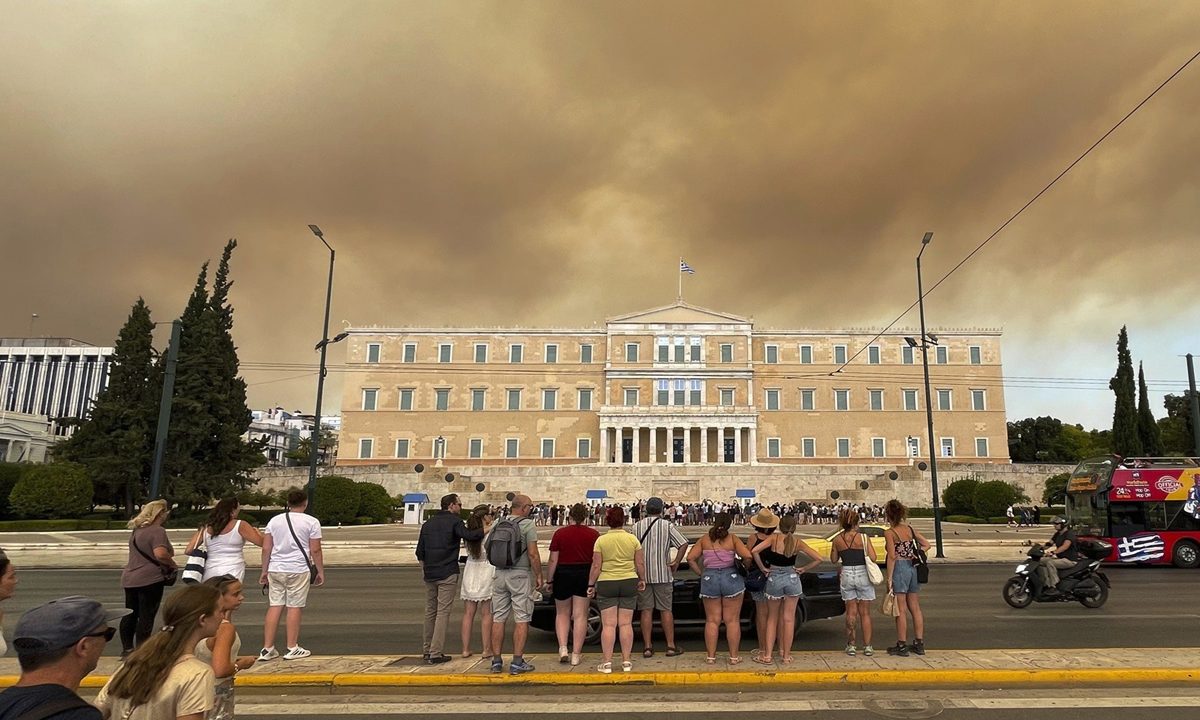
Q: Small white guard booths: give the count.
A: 3